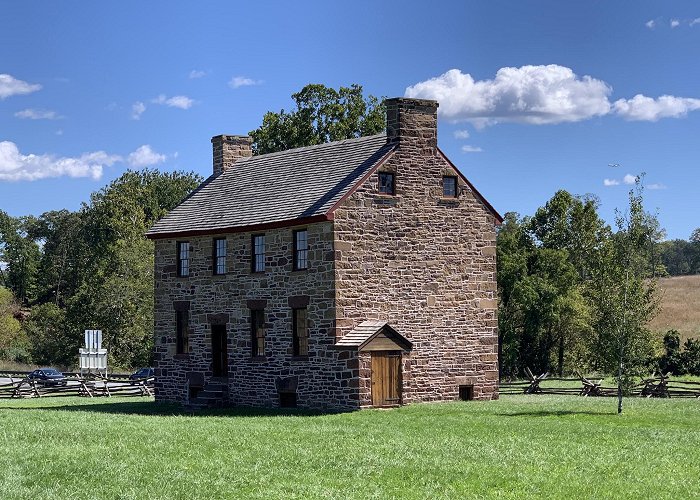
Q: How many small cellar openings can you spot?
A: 3